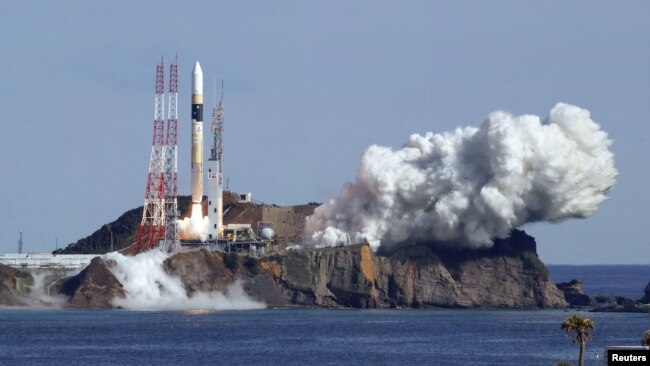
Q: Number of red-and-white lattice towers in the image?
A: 2